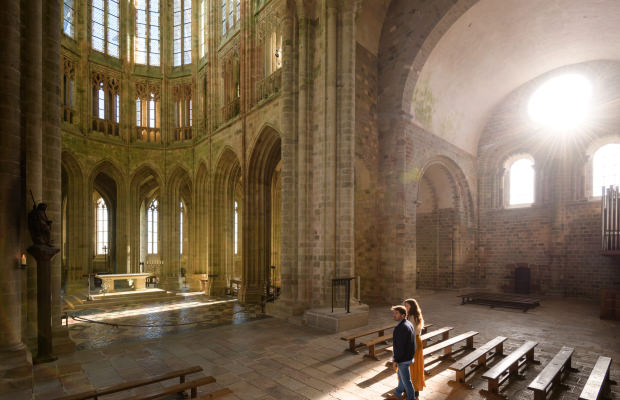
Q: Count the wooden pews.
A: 11